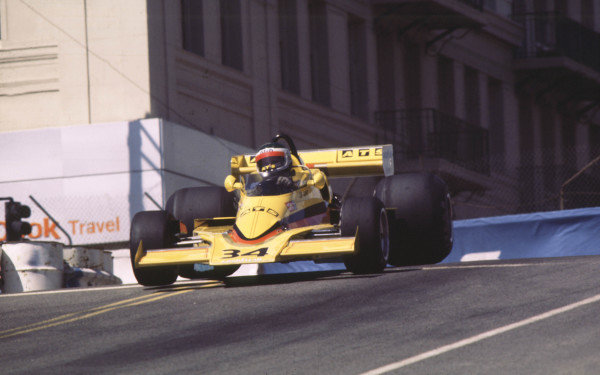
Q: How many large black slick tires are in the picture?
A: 4